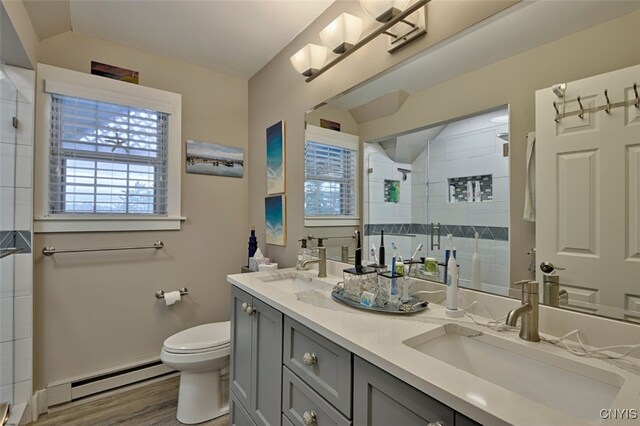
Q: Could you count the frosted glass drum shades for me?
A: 3